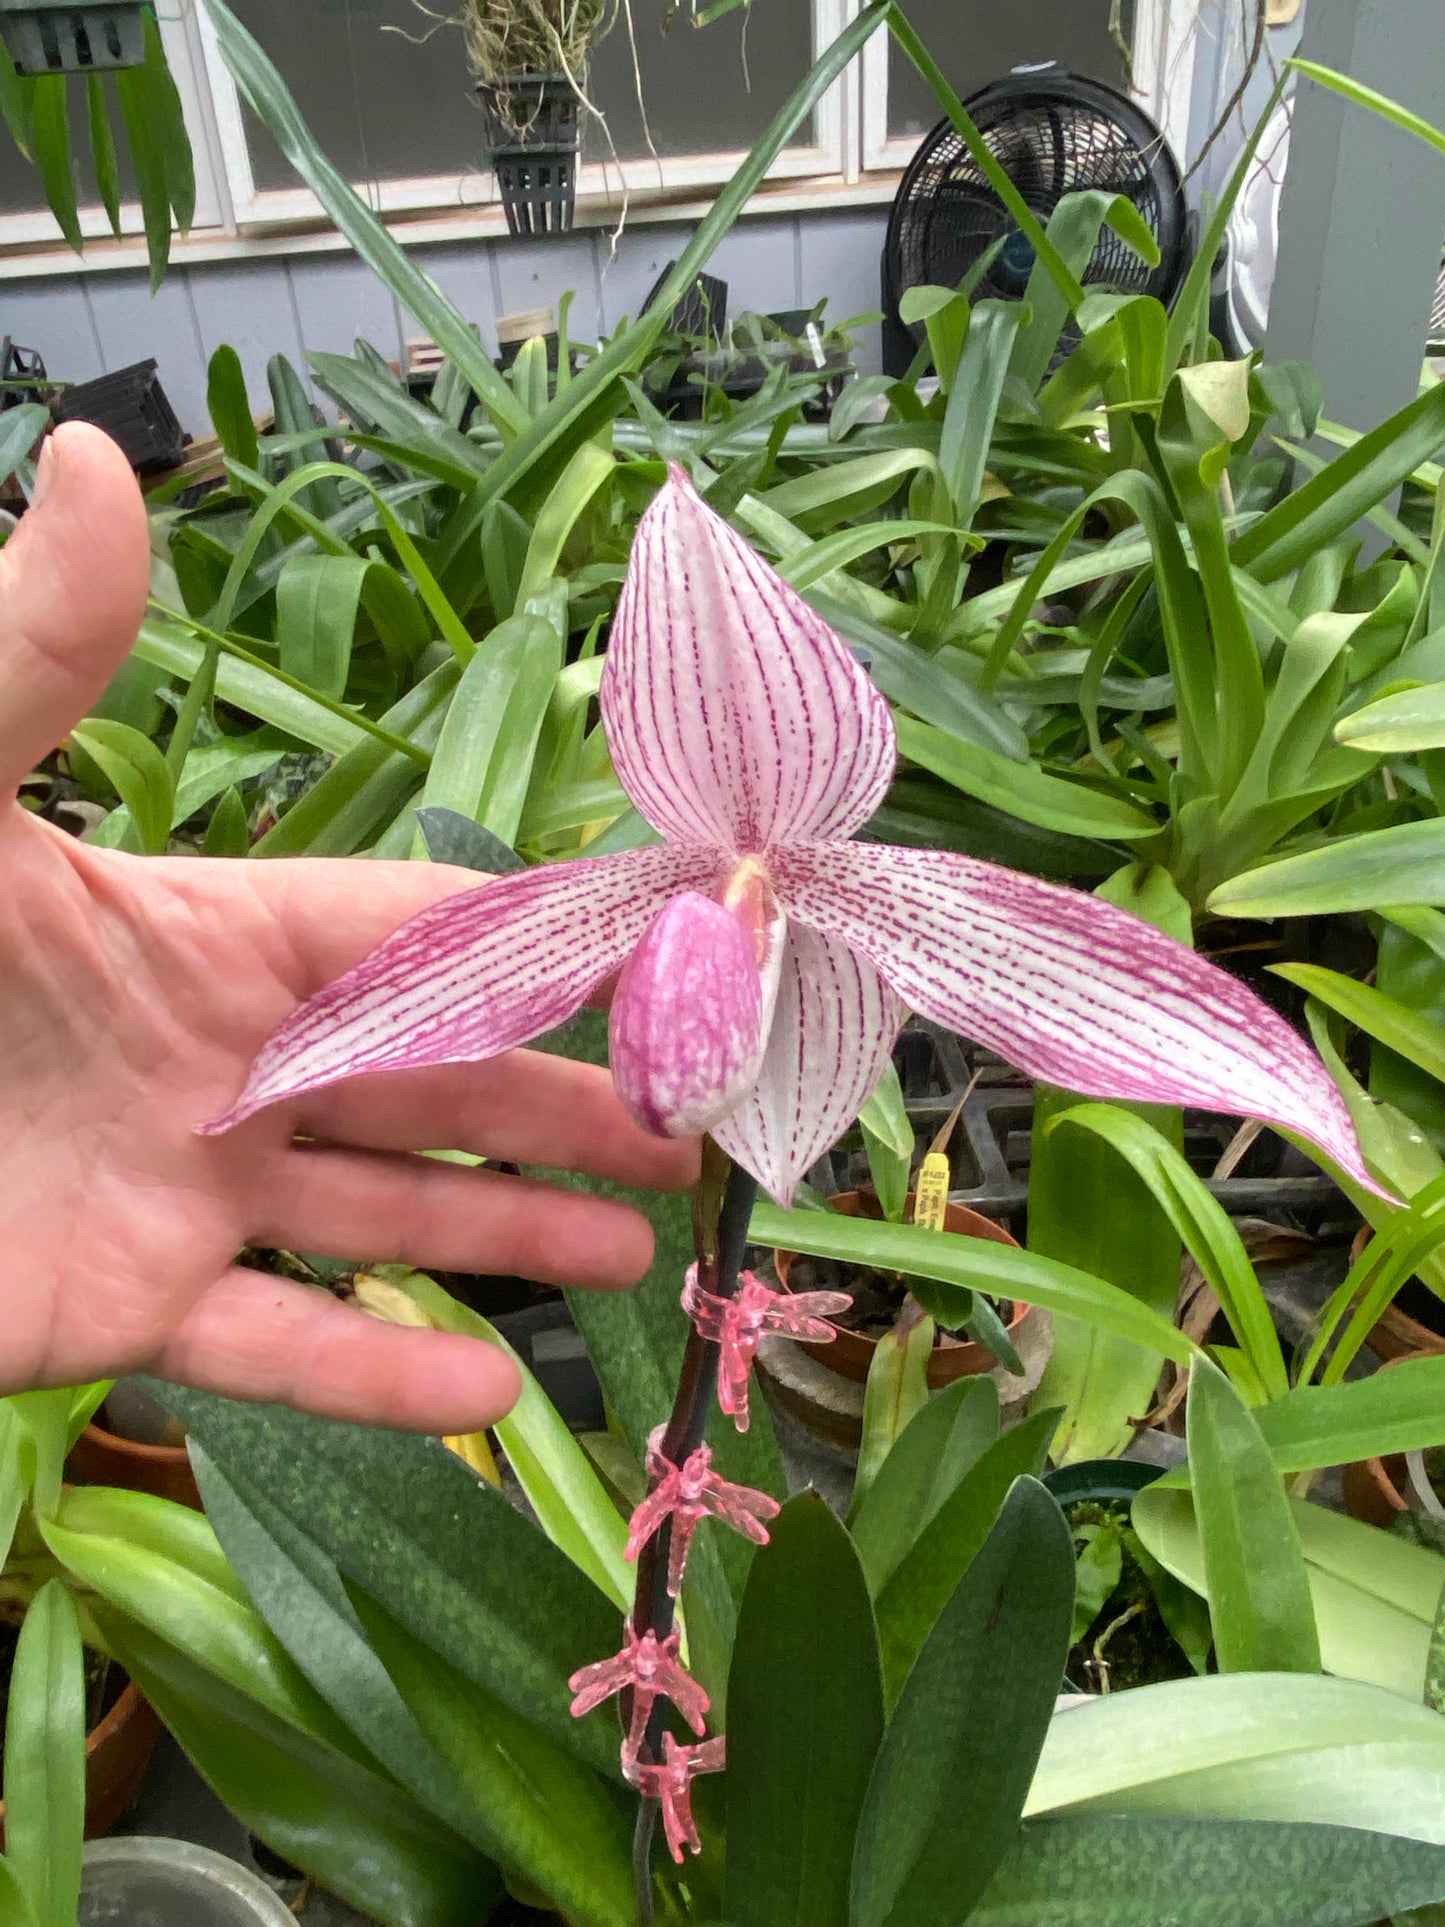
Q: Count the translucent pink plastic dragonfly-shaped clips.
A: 4